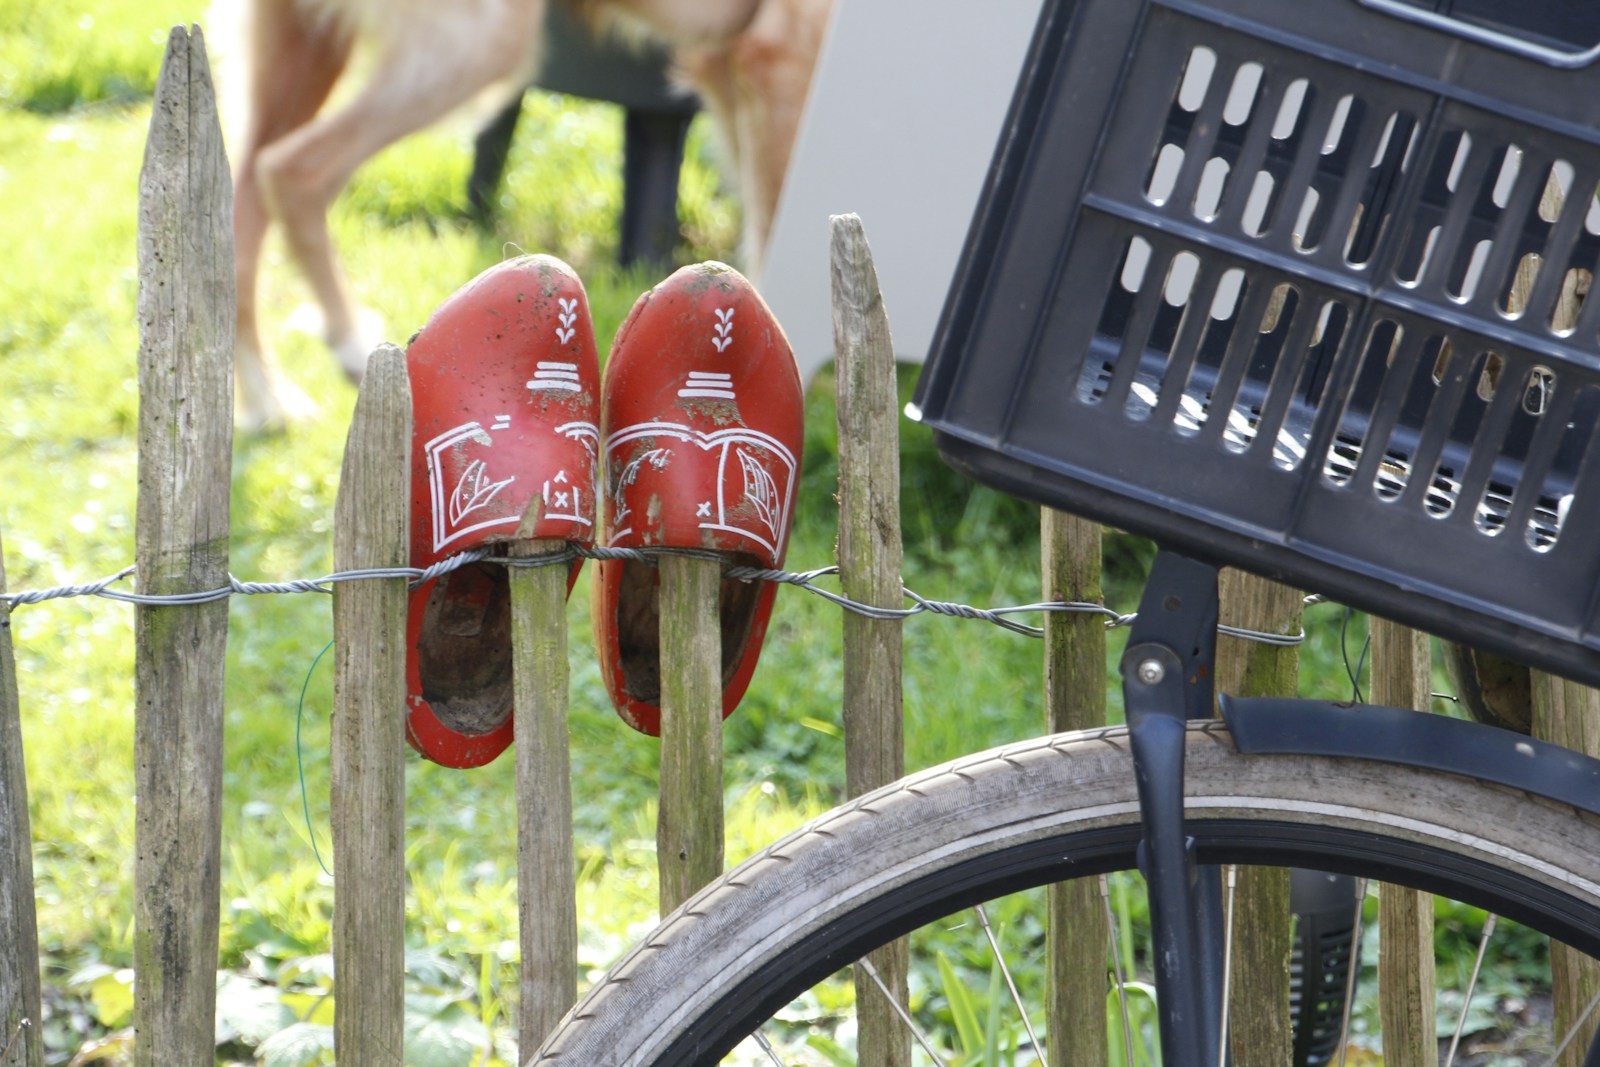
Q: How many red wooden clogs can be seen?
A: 2